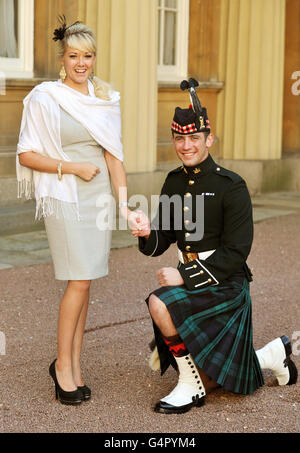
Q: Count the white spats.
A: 2